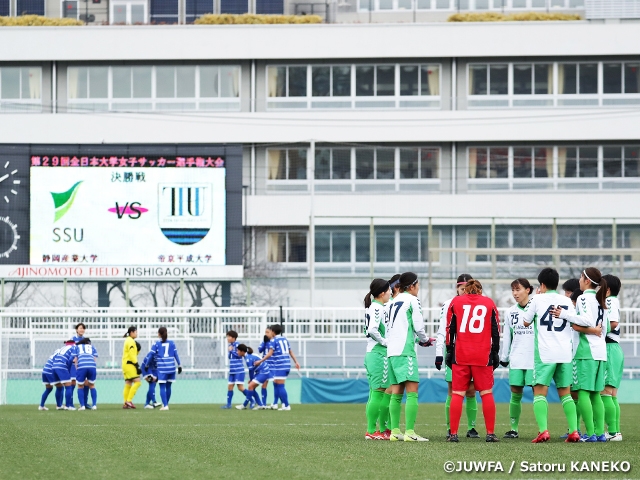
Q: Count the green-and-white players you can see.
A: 10